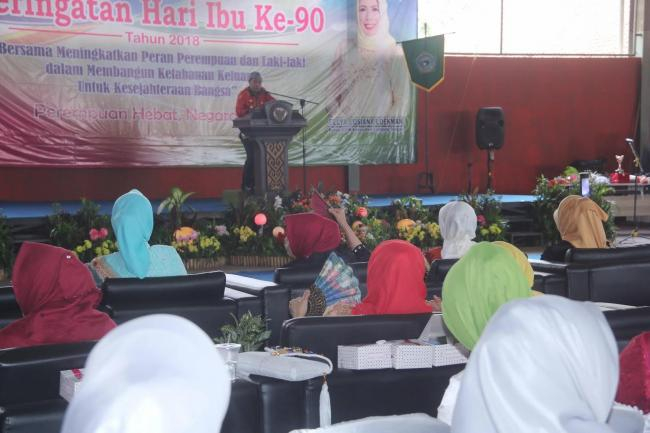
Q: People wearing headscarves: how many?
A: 11